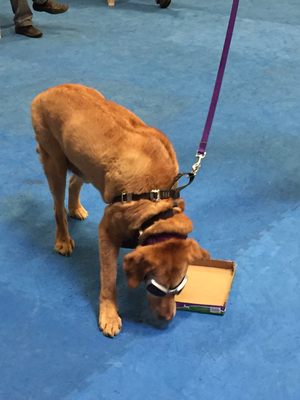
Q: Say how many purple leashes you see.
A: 1